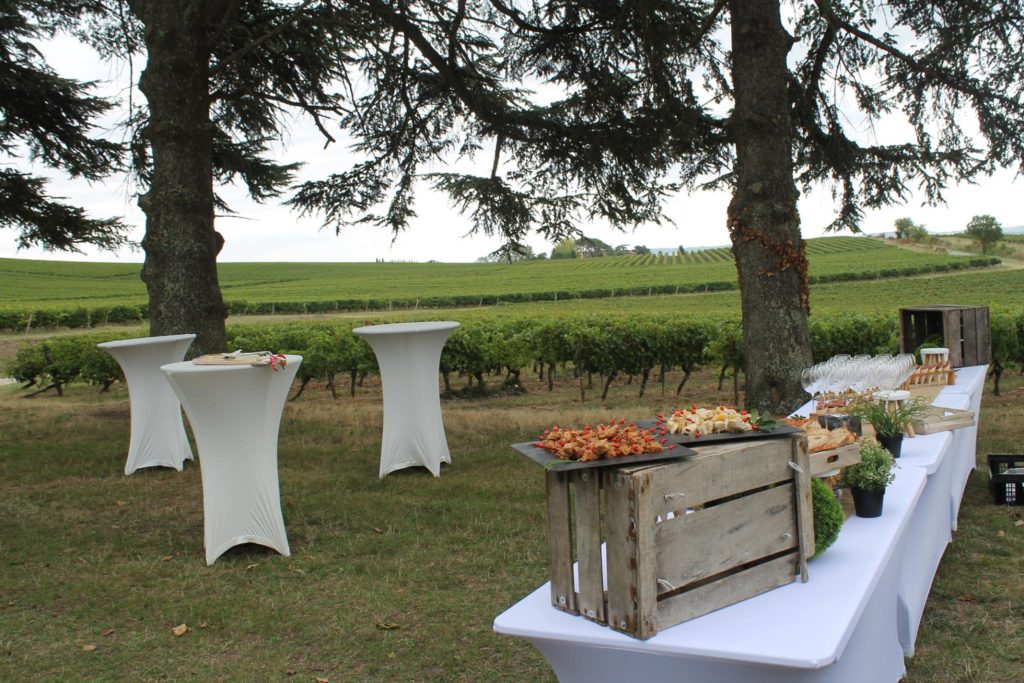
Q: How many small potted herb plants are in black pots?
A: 2